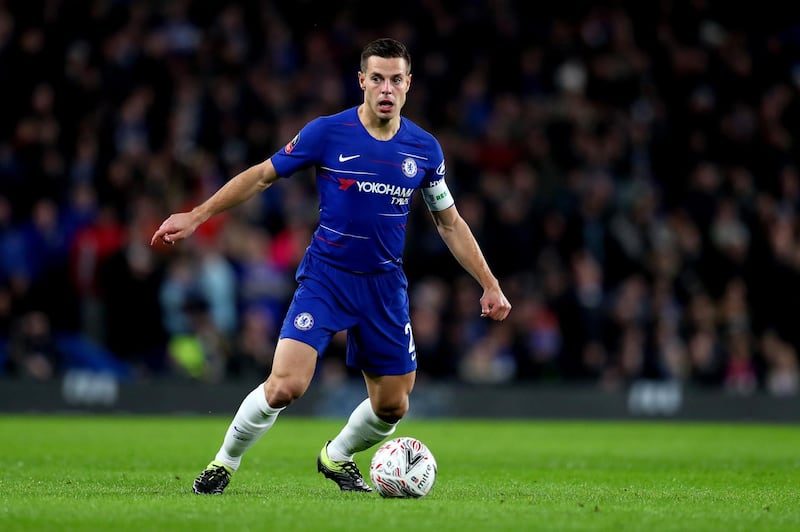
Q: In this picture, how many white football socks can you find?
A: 2